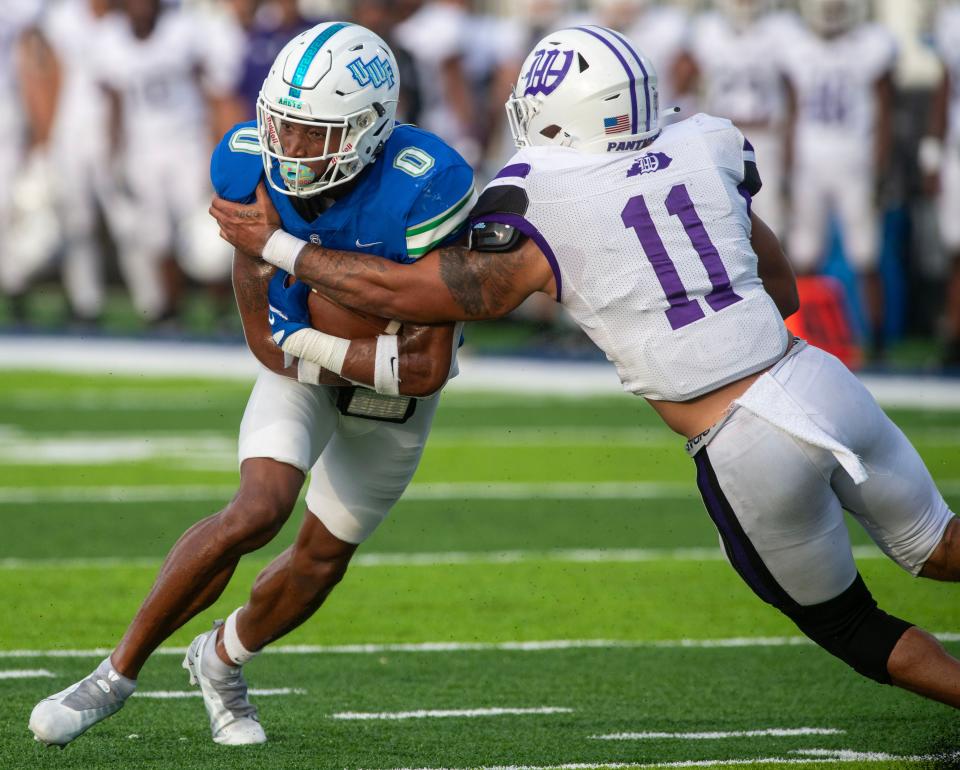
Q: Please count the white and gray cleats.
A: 2